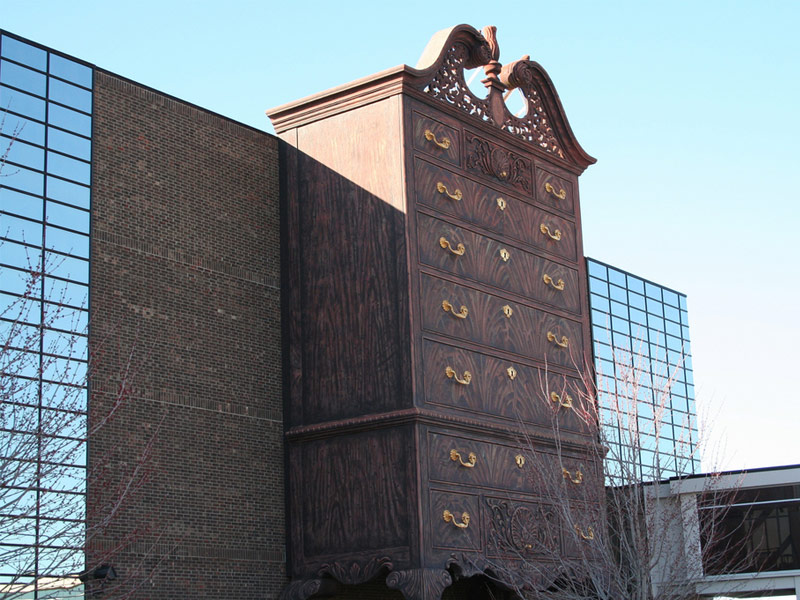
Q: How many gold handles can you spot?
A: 14